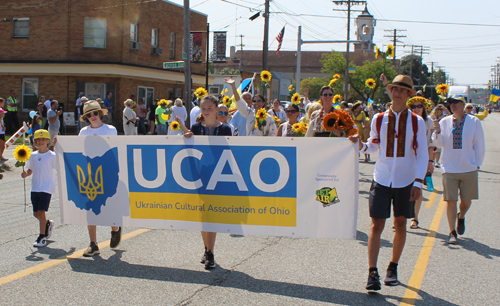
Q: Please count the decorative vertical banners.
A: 2